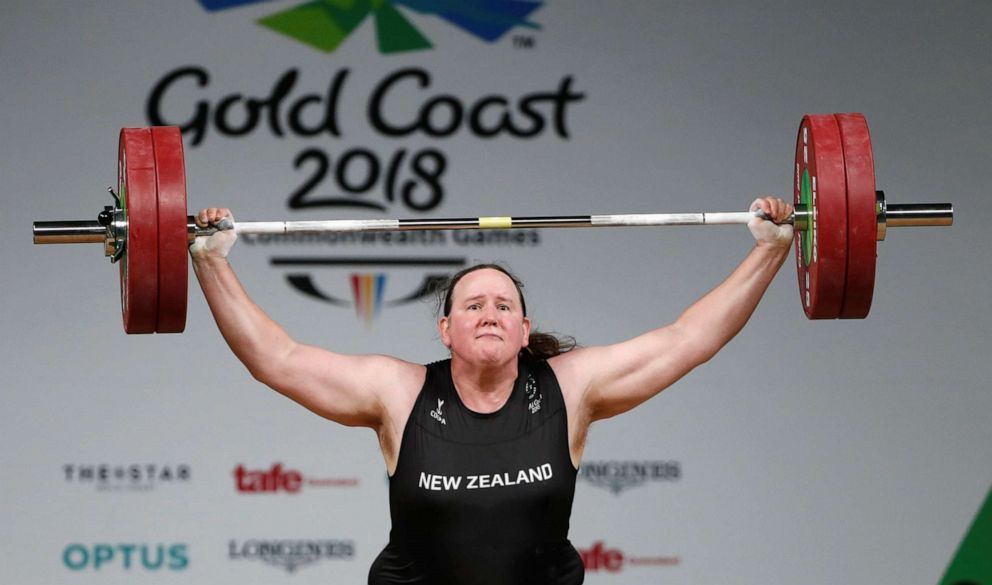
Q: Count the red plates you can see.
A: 4